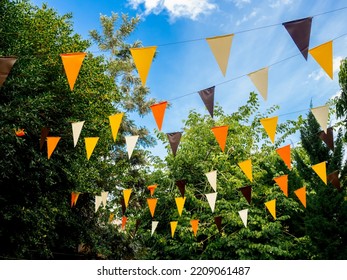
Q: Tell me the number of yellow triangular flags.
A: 11